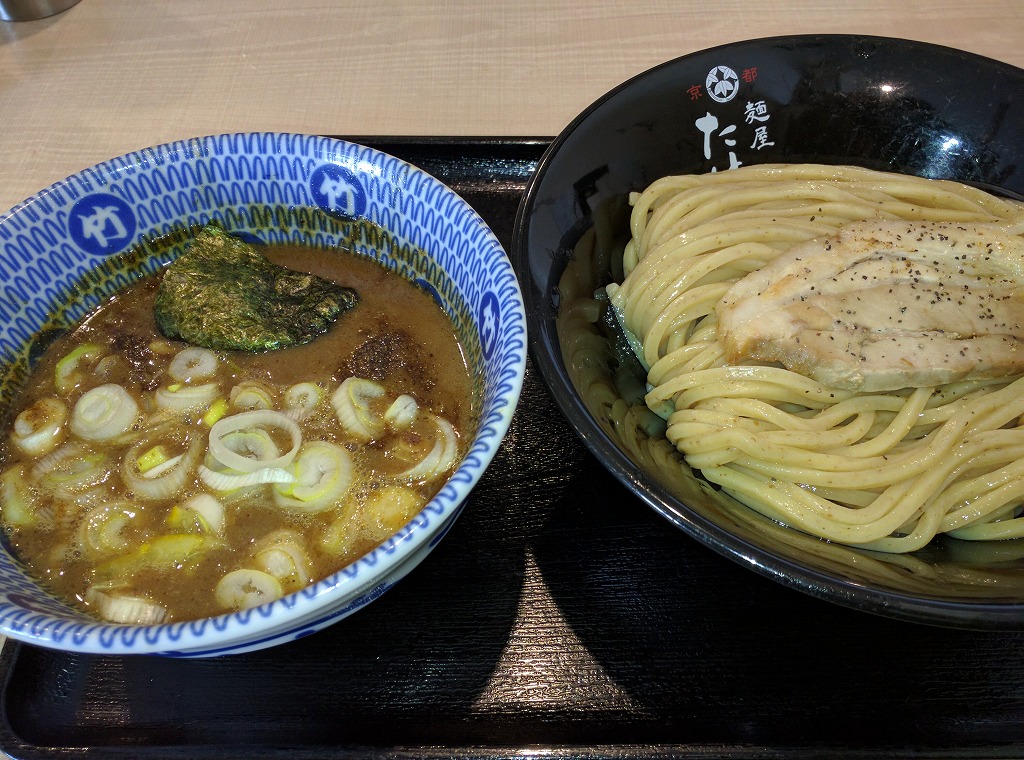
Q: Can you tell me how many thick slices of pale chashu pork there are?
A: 1